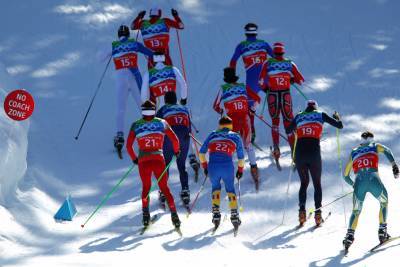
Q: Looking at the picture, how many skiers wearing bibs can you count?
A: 11